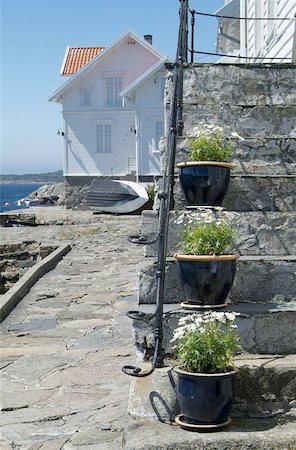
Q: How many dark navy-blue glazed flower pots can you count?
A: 3